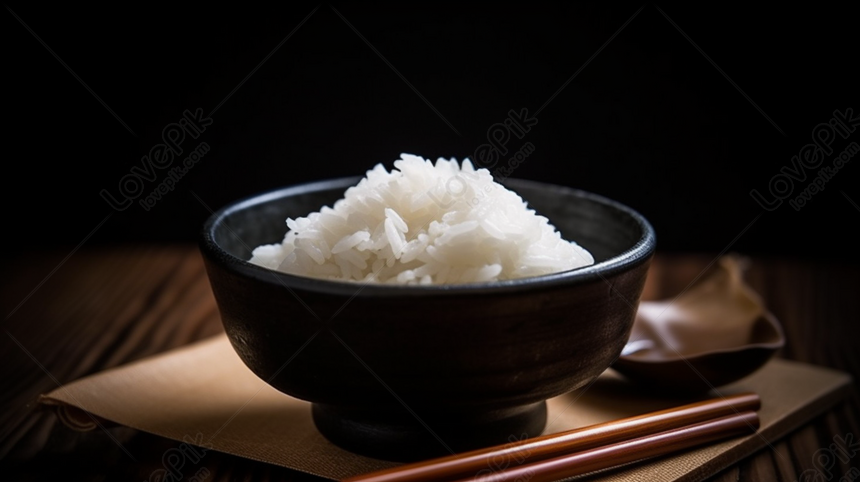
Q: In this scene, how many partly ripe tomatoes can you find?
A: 0